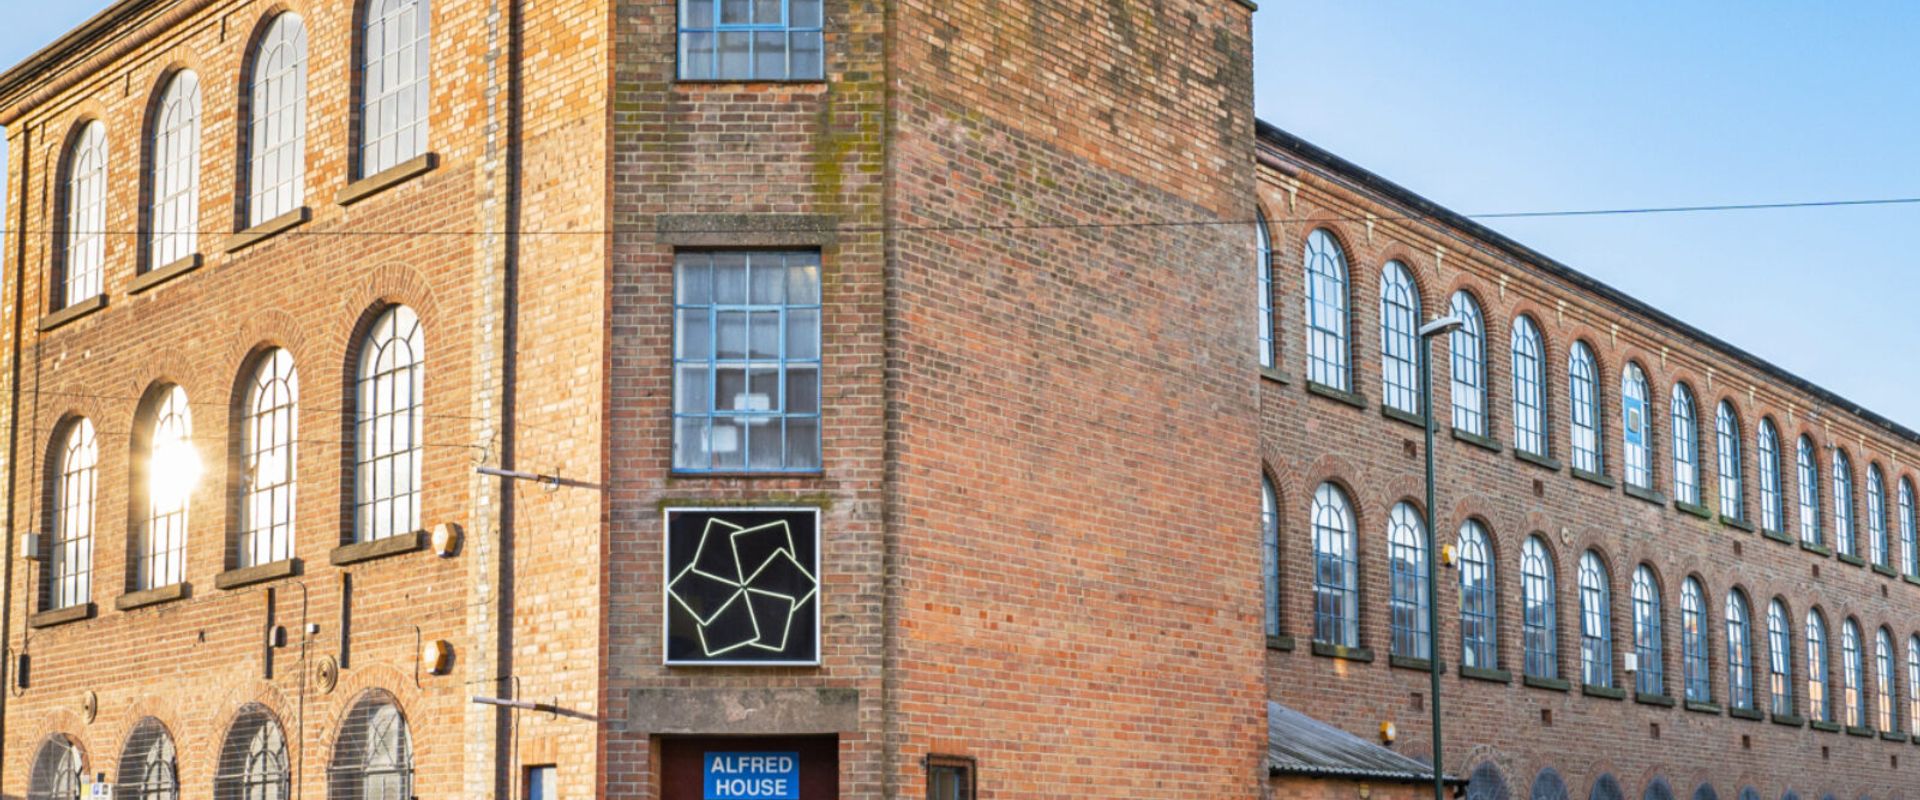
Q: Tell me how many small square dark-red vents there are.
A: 11